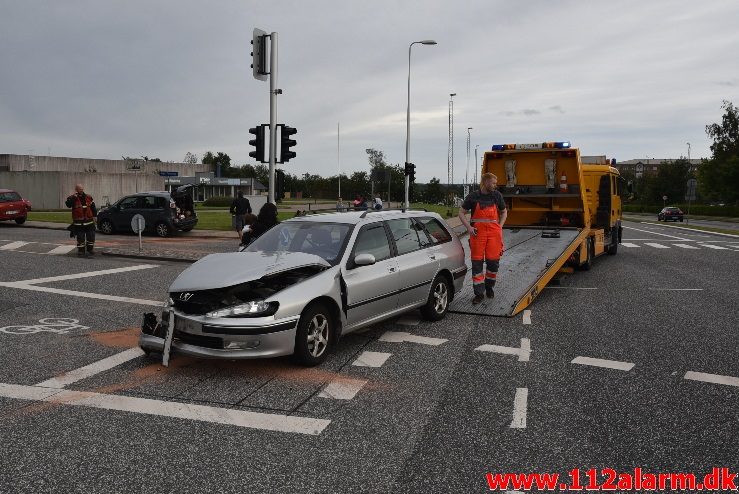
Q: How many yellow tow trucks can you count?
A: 1